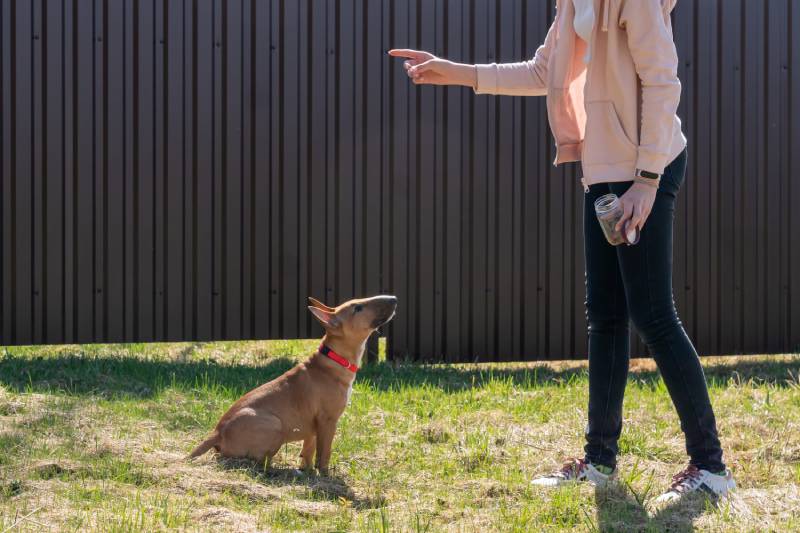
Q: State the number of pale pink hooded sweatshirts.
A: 1